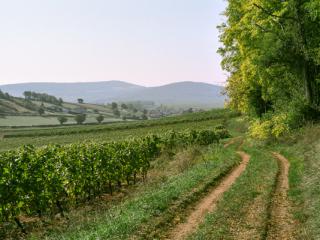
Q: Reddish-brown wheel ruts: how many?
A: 2